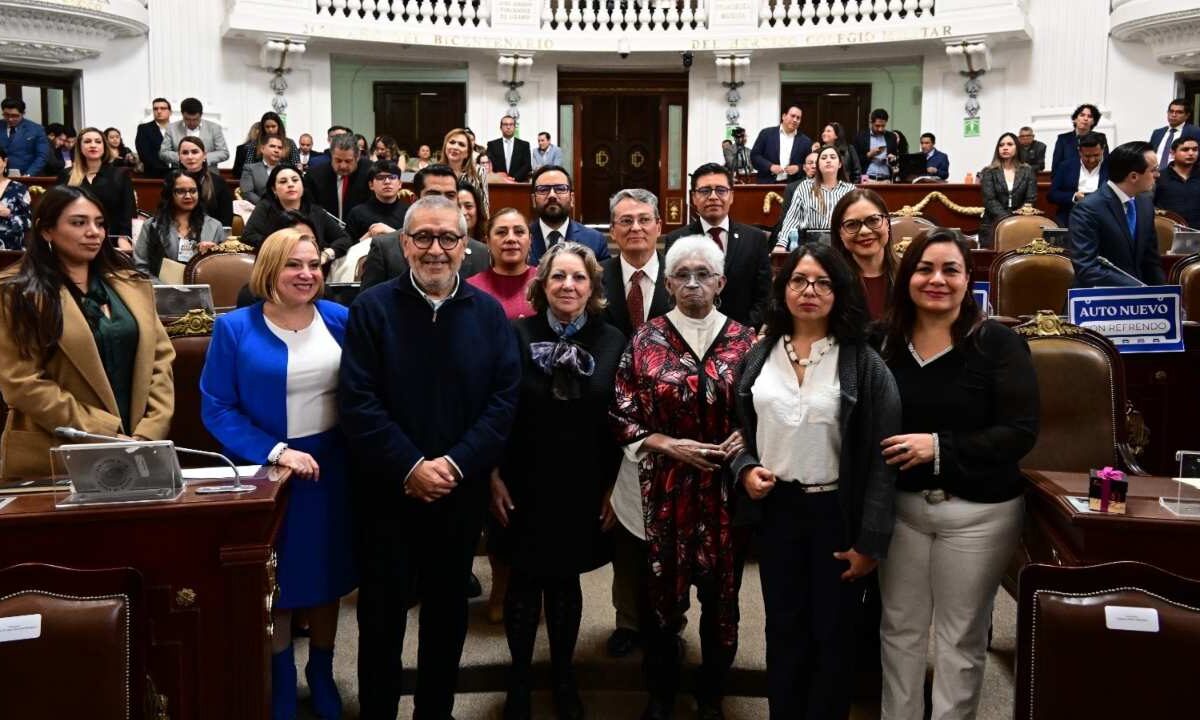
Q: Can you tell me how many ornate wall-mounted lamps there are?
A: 4